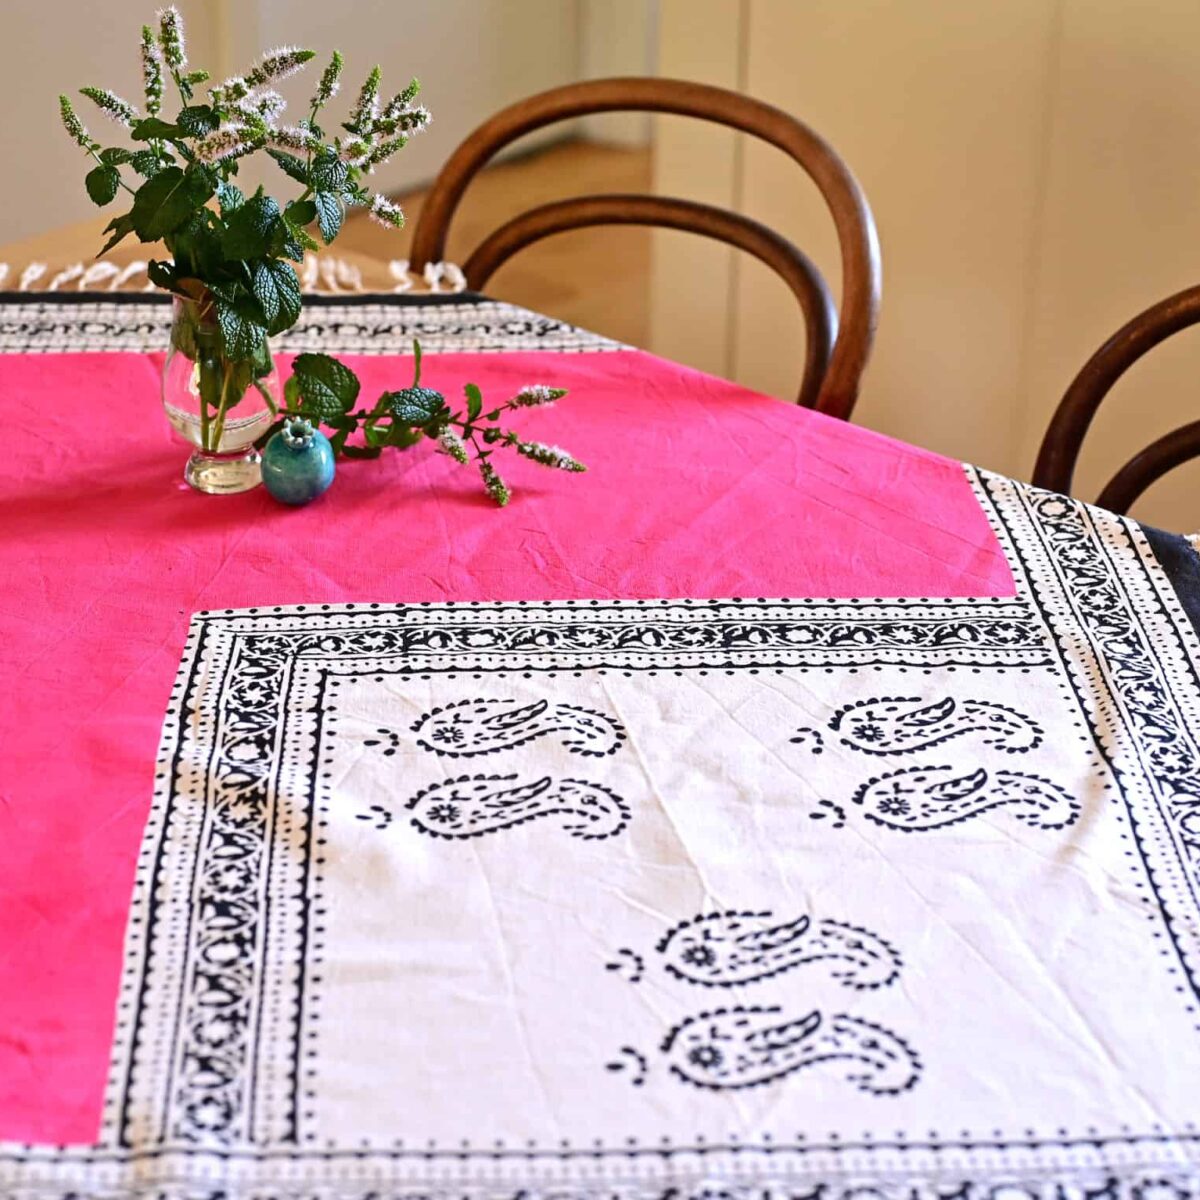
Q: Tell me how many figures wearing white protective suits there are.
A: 0